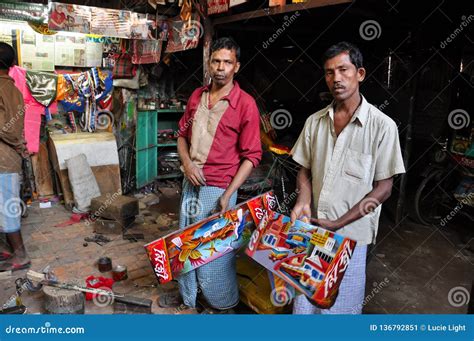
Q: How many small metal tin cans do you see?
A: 2